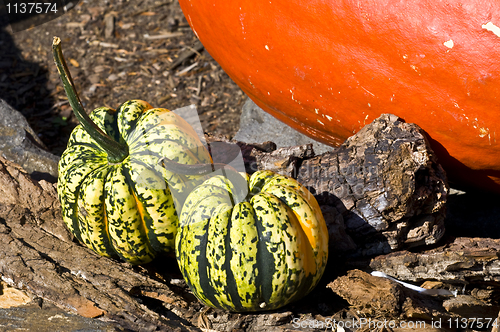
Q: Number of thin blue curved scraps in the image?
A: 1